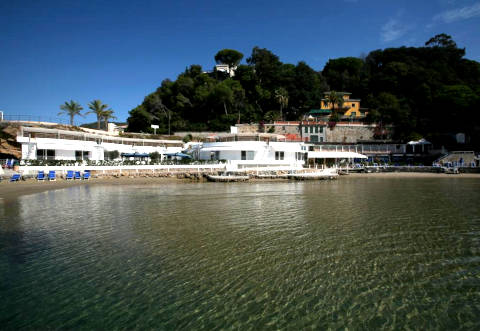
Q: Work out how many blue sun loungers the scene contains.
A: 6